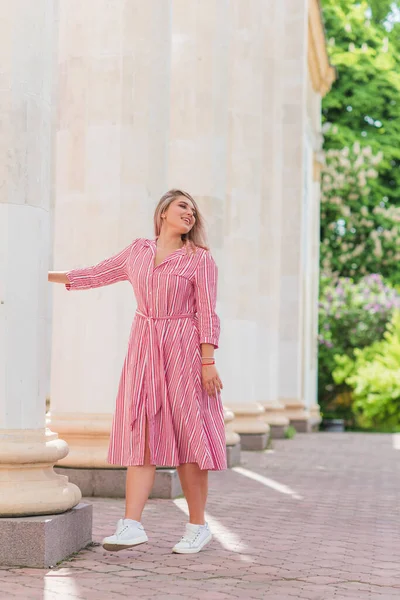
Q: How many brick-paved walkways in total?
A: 1